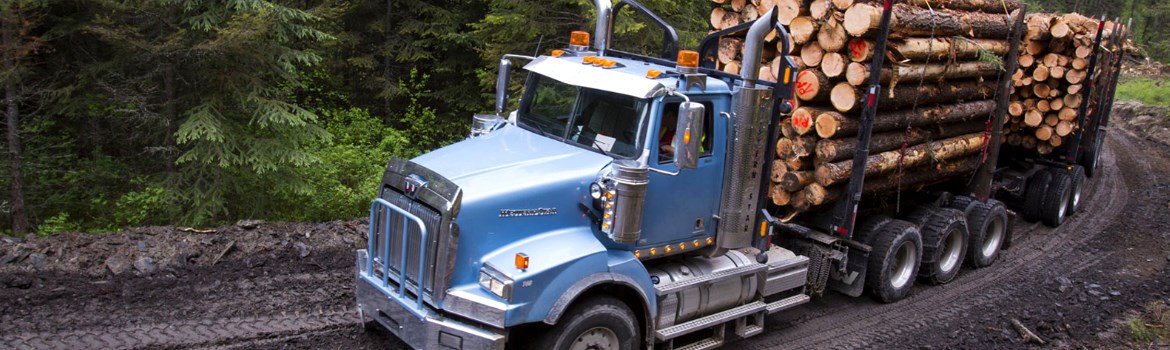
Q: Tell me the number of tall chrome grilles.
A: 1